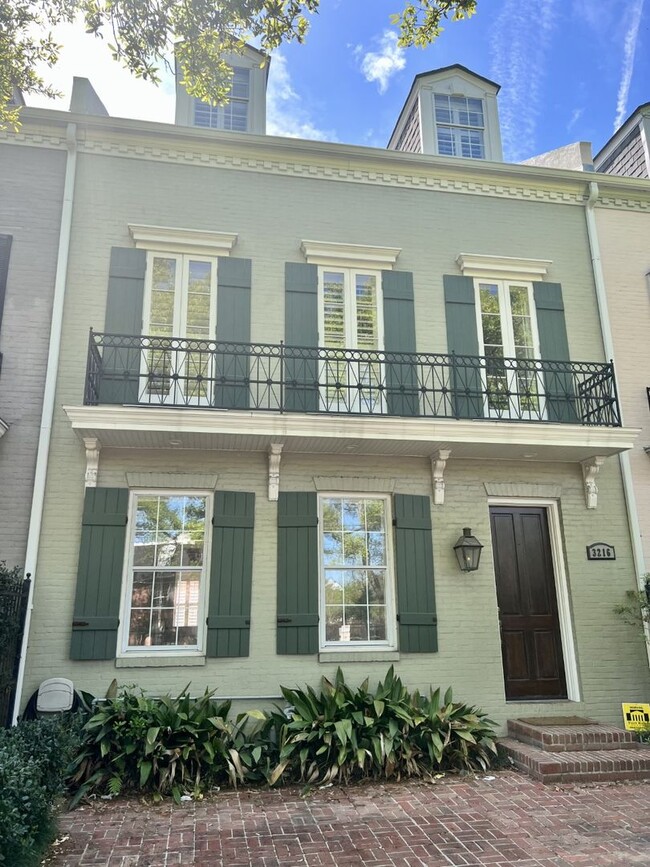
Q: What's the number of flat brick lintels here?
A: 3